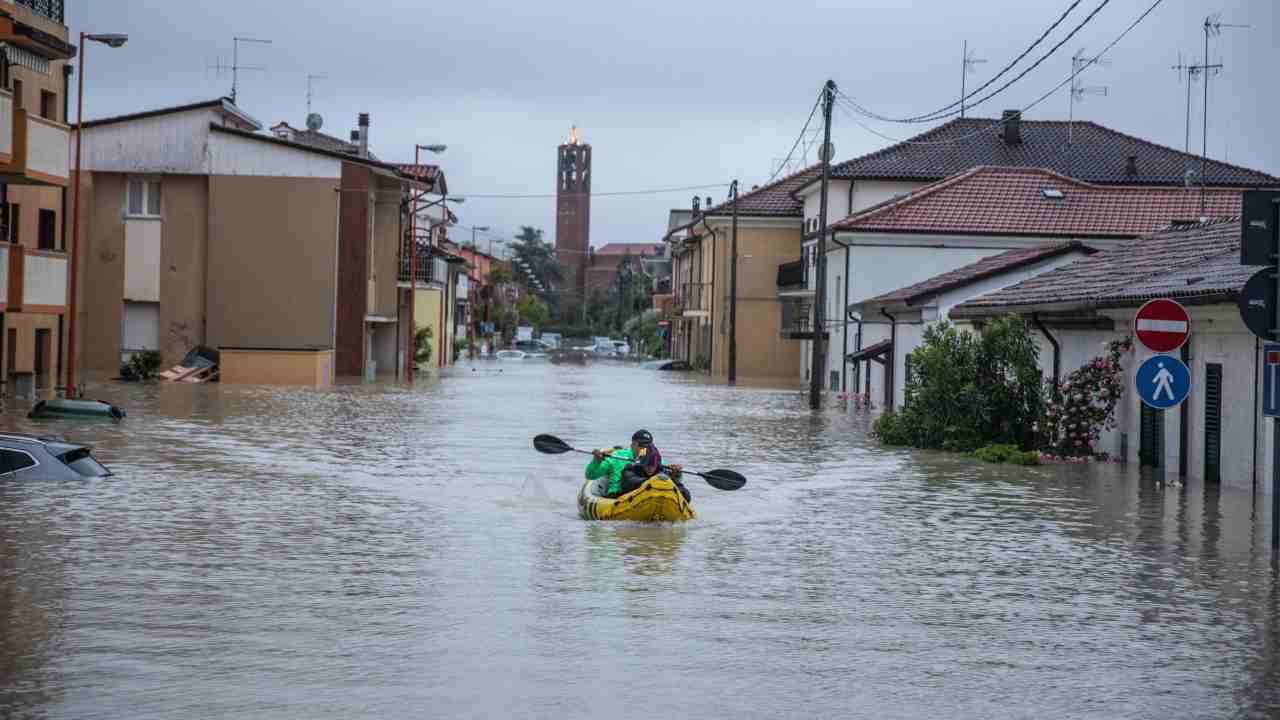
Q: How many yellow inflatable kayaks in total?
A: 1